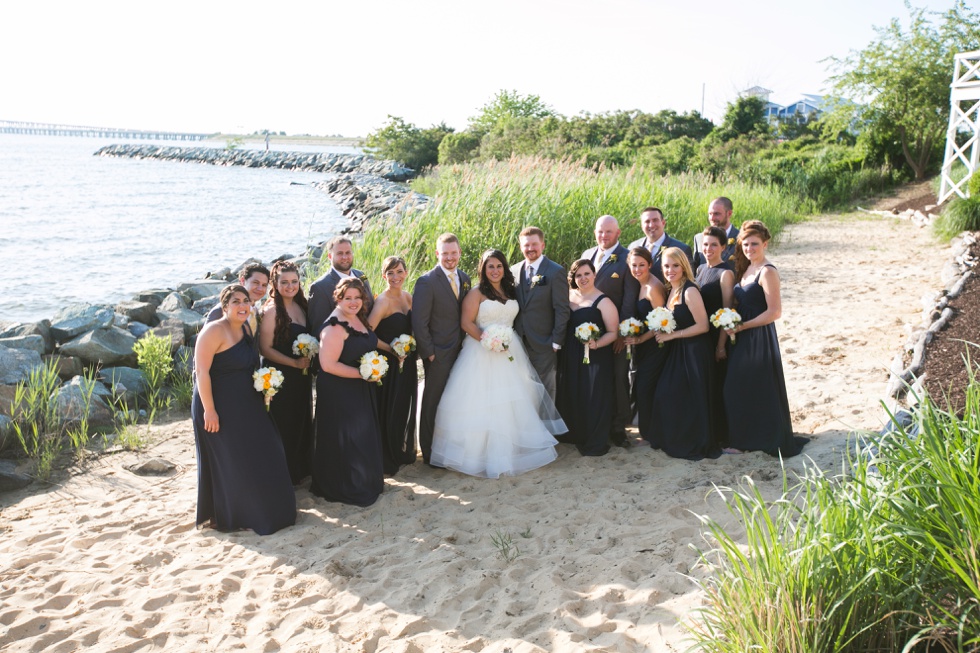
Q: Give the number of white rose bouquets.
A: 9